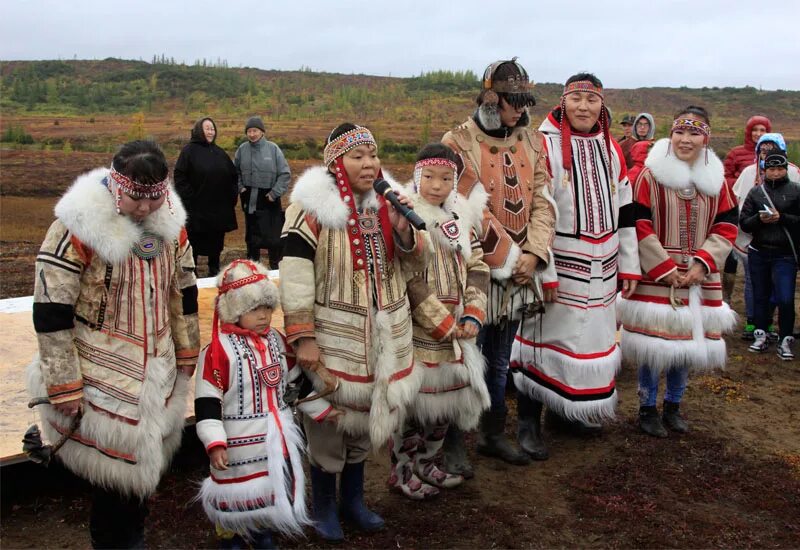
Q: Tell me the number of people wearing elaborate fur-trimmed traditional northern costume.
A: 7